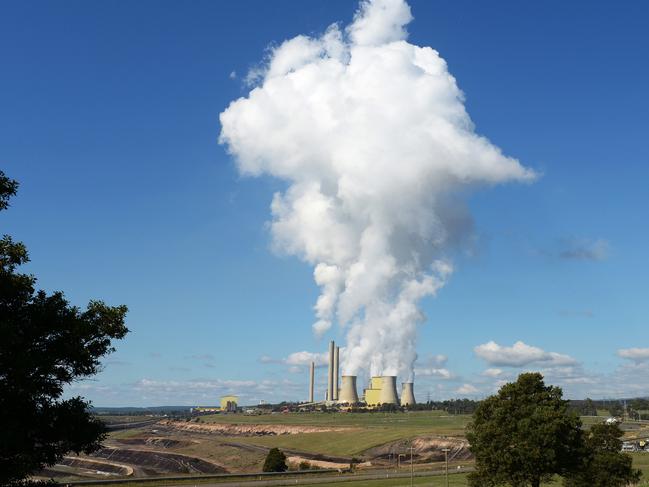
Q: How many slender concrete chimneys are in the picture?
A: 3